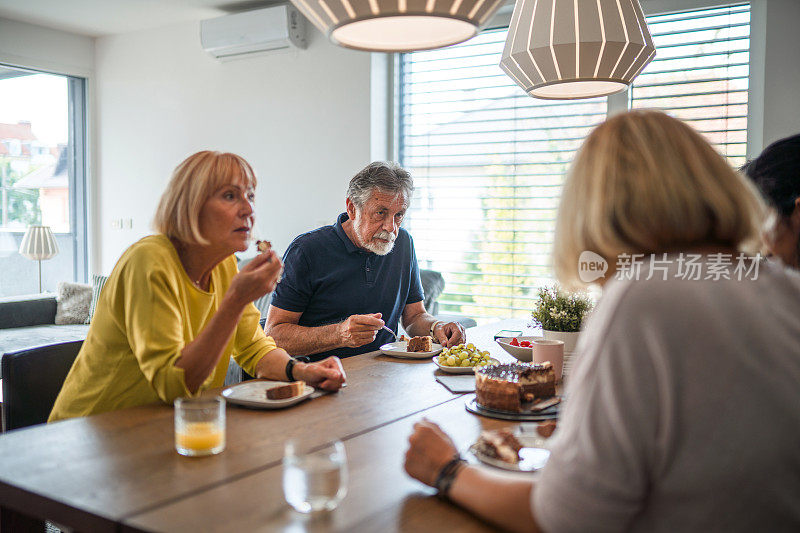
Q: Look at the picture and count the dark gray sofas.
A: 1